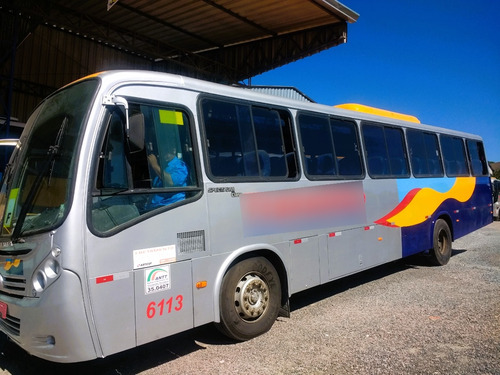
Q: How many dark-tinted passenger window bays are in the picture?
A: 6